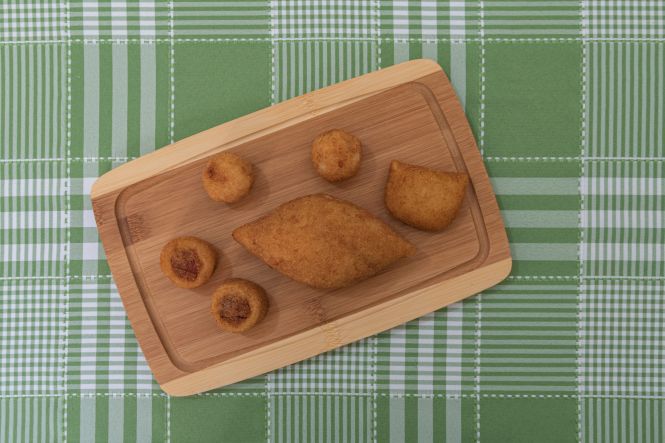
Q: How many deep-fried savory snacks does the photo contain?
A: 6